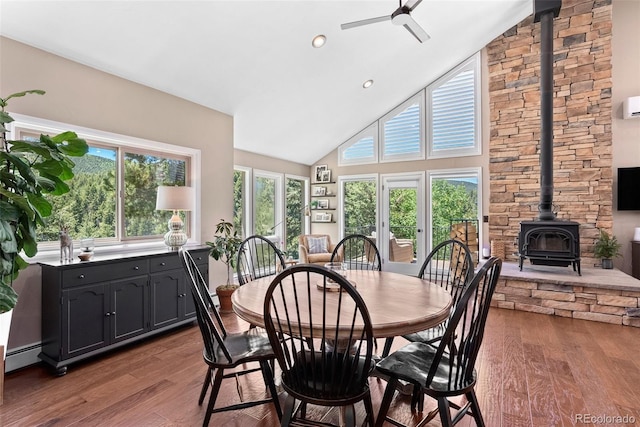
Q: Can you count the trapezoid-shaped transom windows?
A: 3